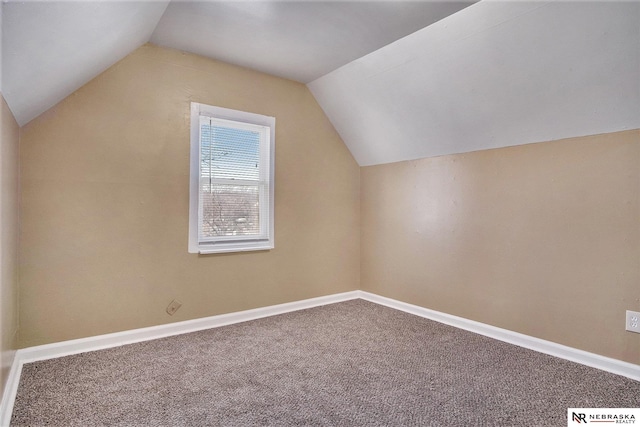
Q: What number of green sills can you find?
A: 0